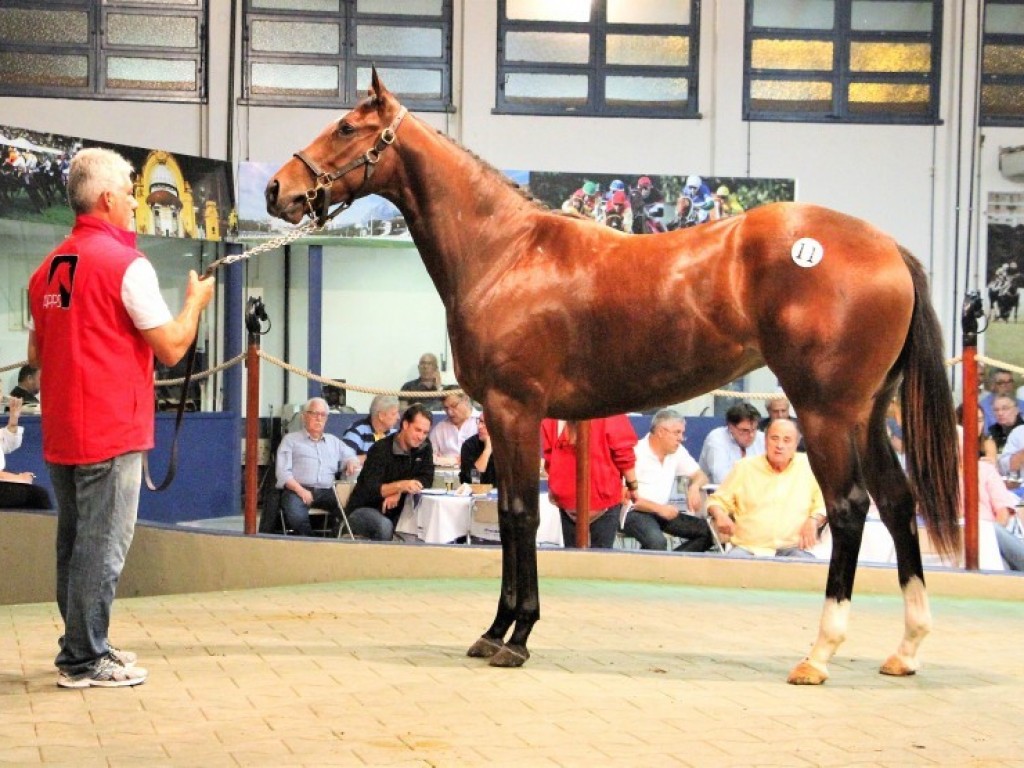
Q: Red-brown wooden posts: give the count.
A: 3